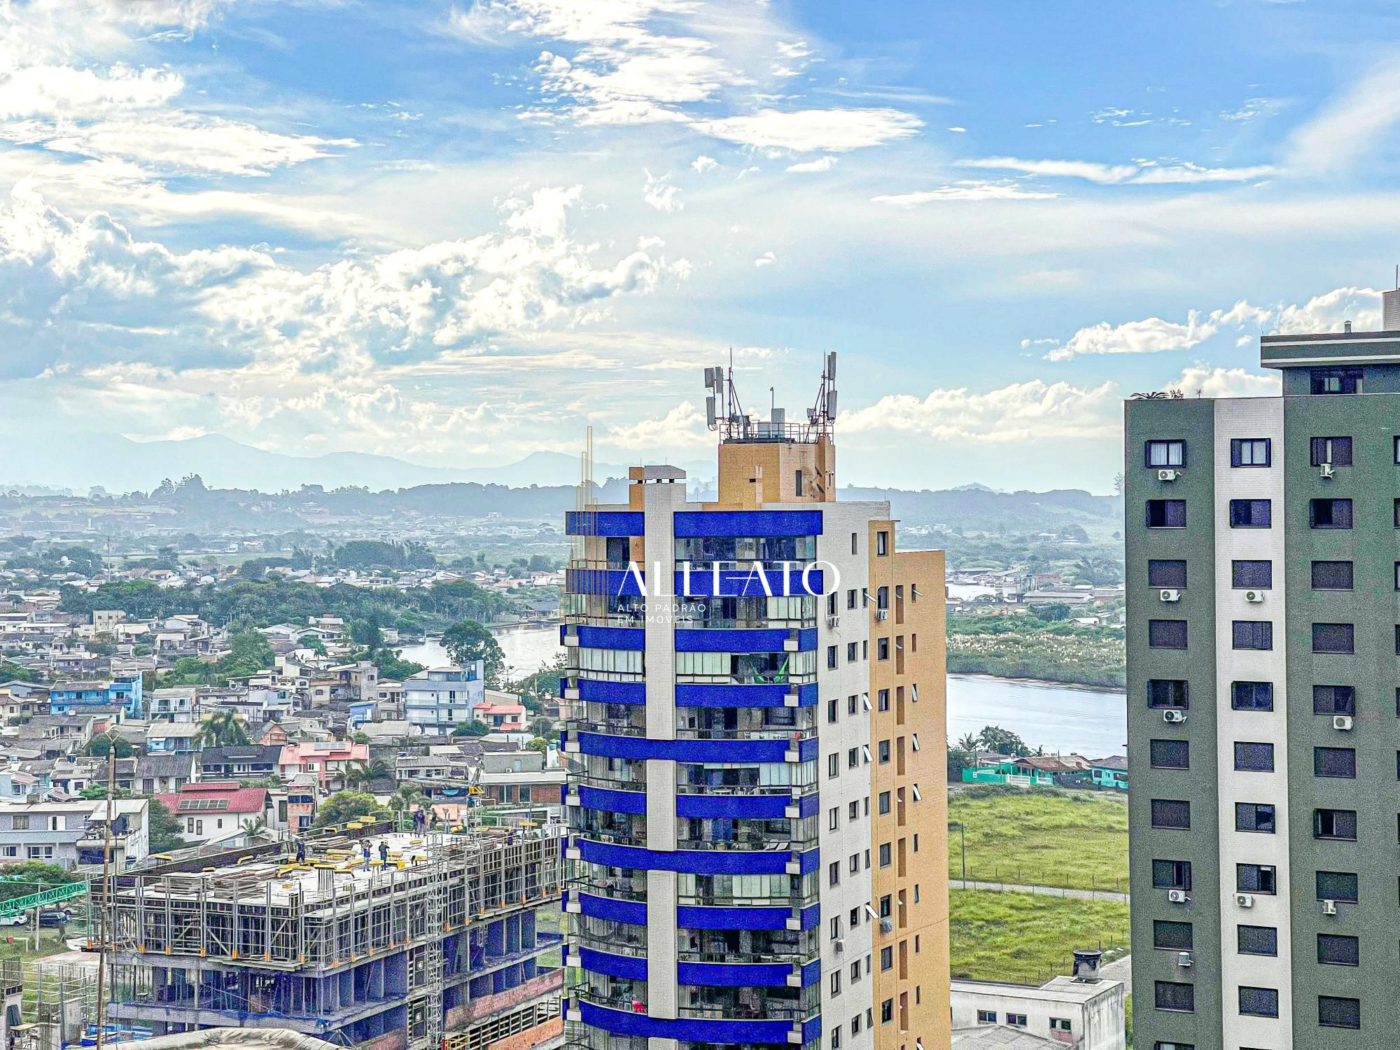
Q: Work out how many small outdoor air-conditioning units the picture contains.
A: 14